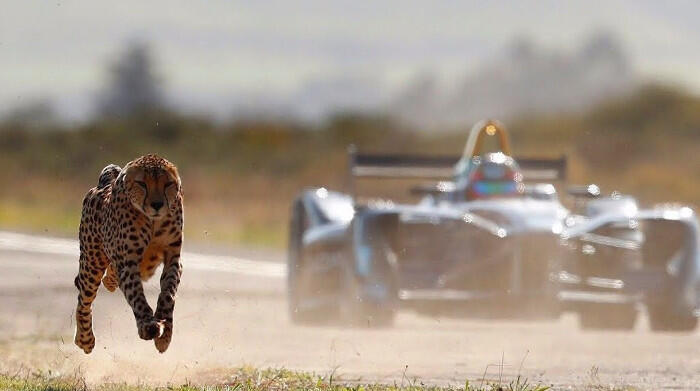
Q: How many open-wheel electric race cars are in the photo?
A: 1